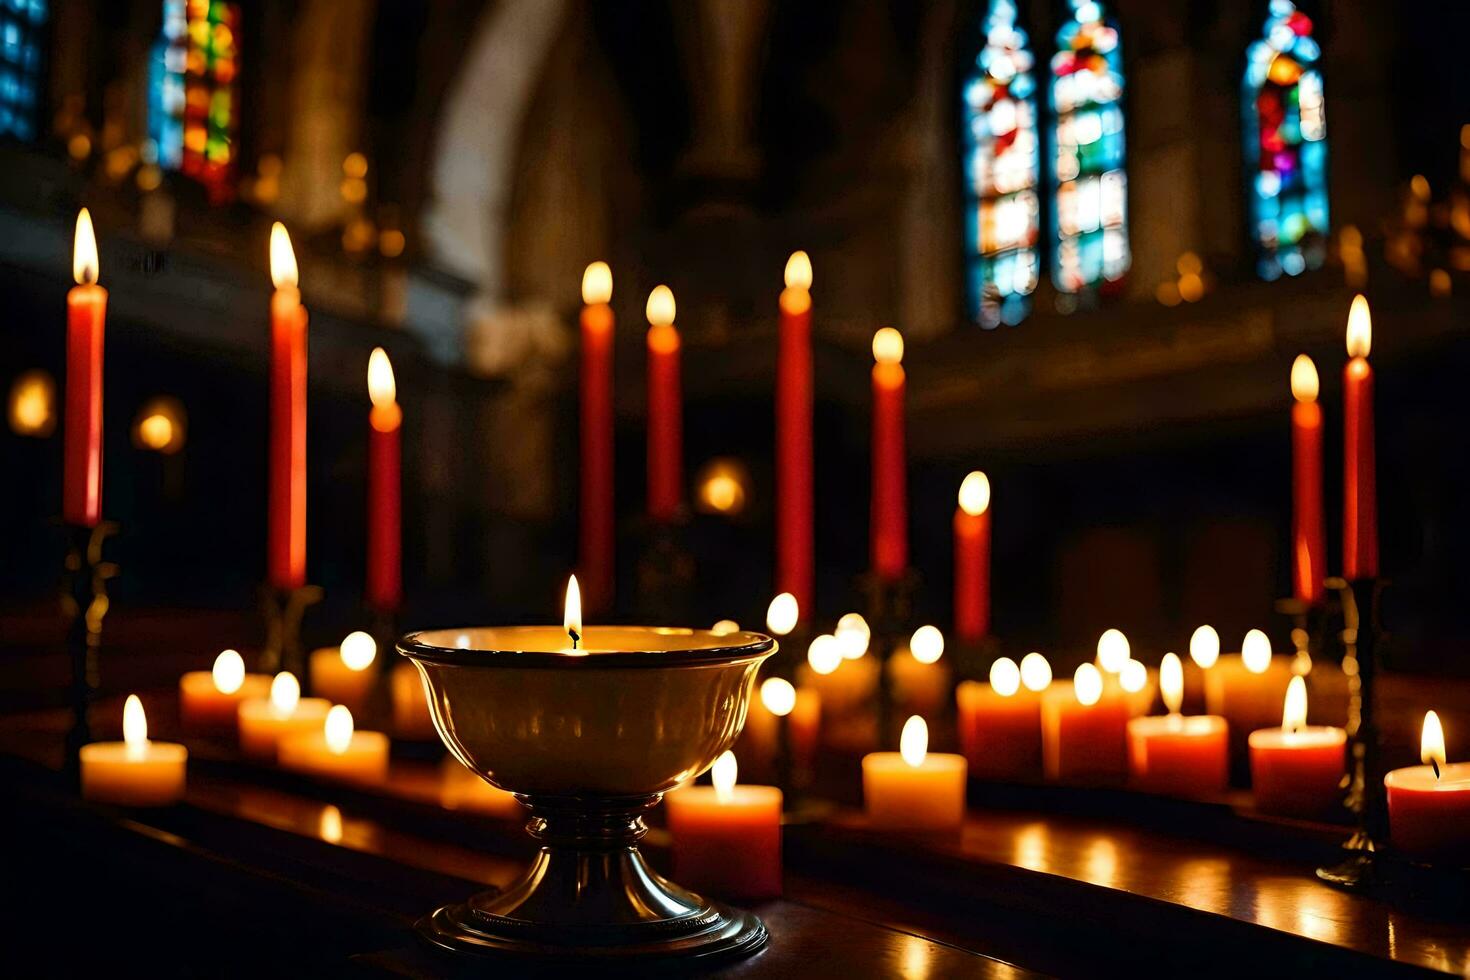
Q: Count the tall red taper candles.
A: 10